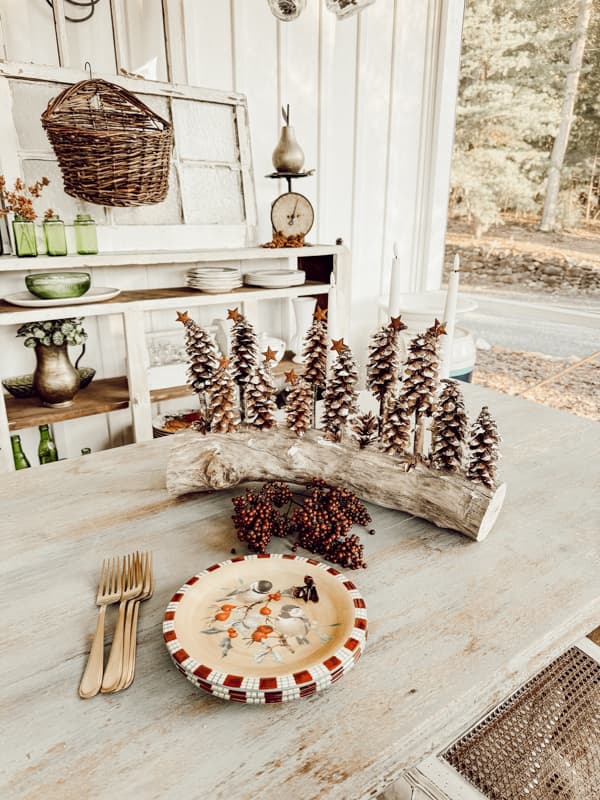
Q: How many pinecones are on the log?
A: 13